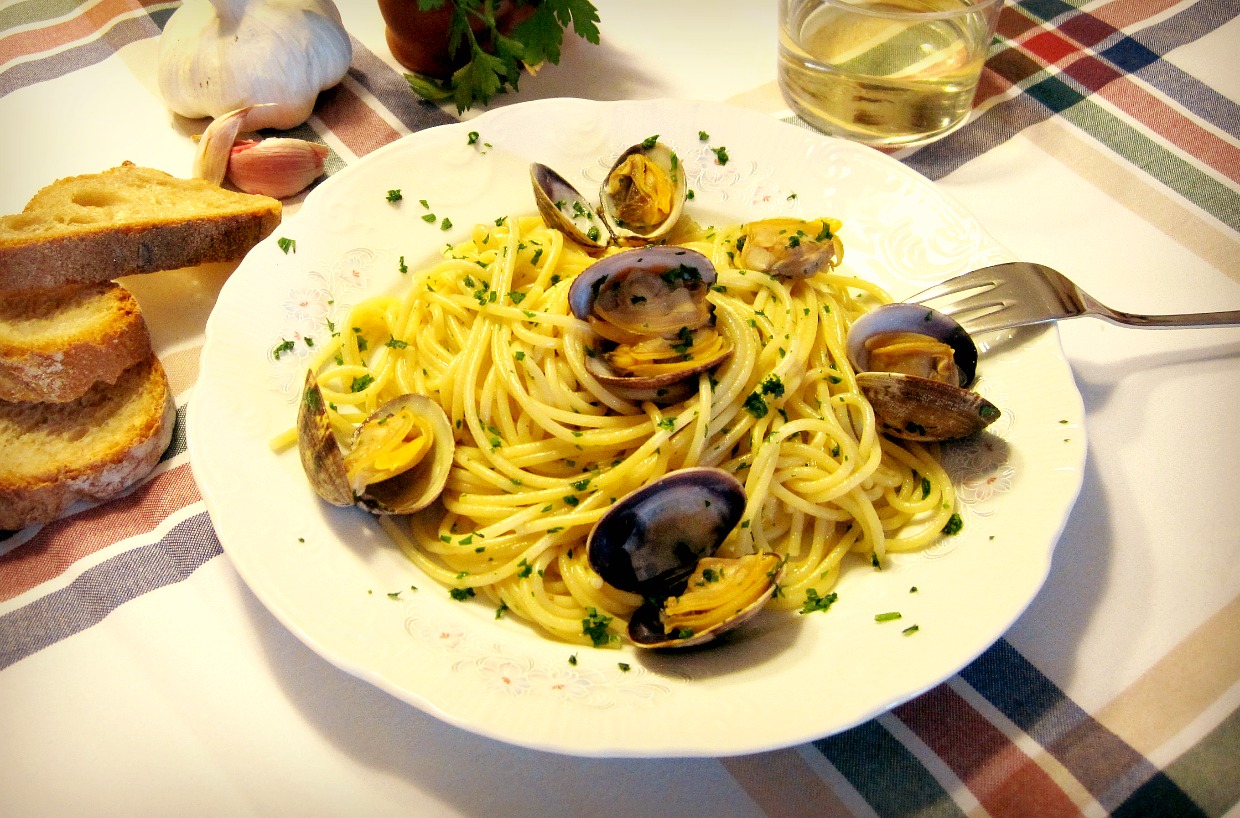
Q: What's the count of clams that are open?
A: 5